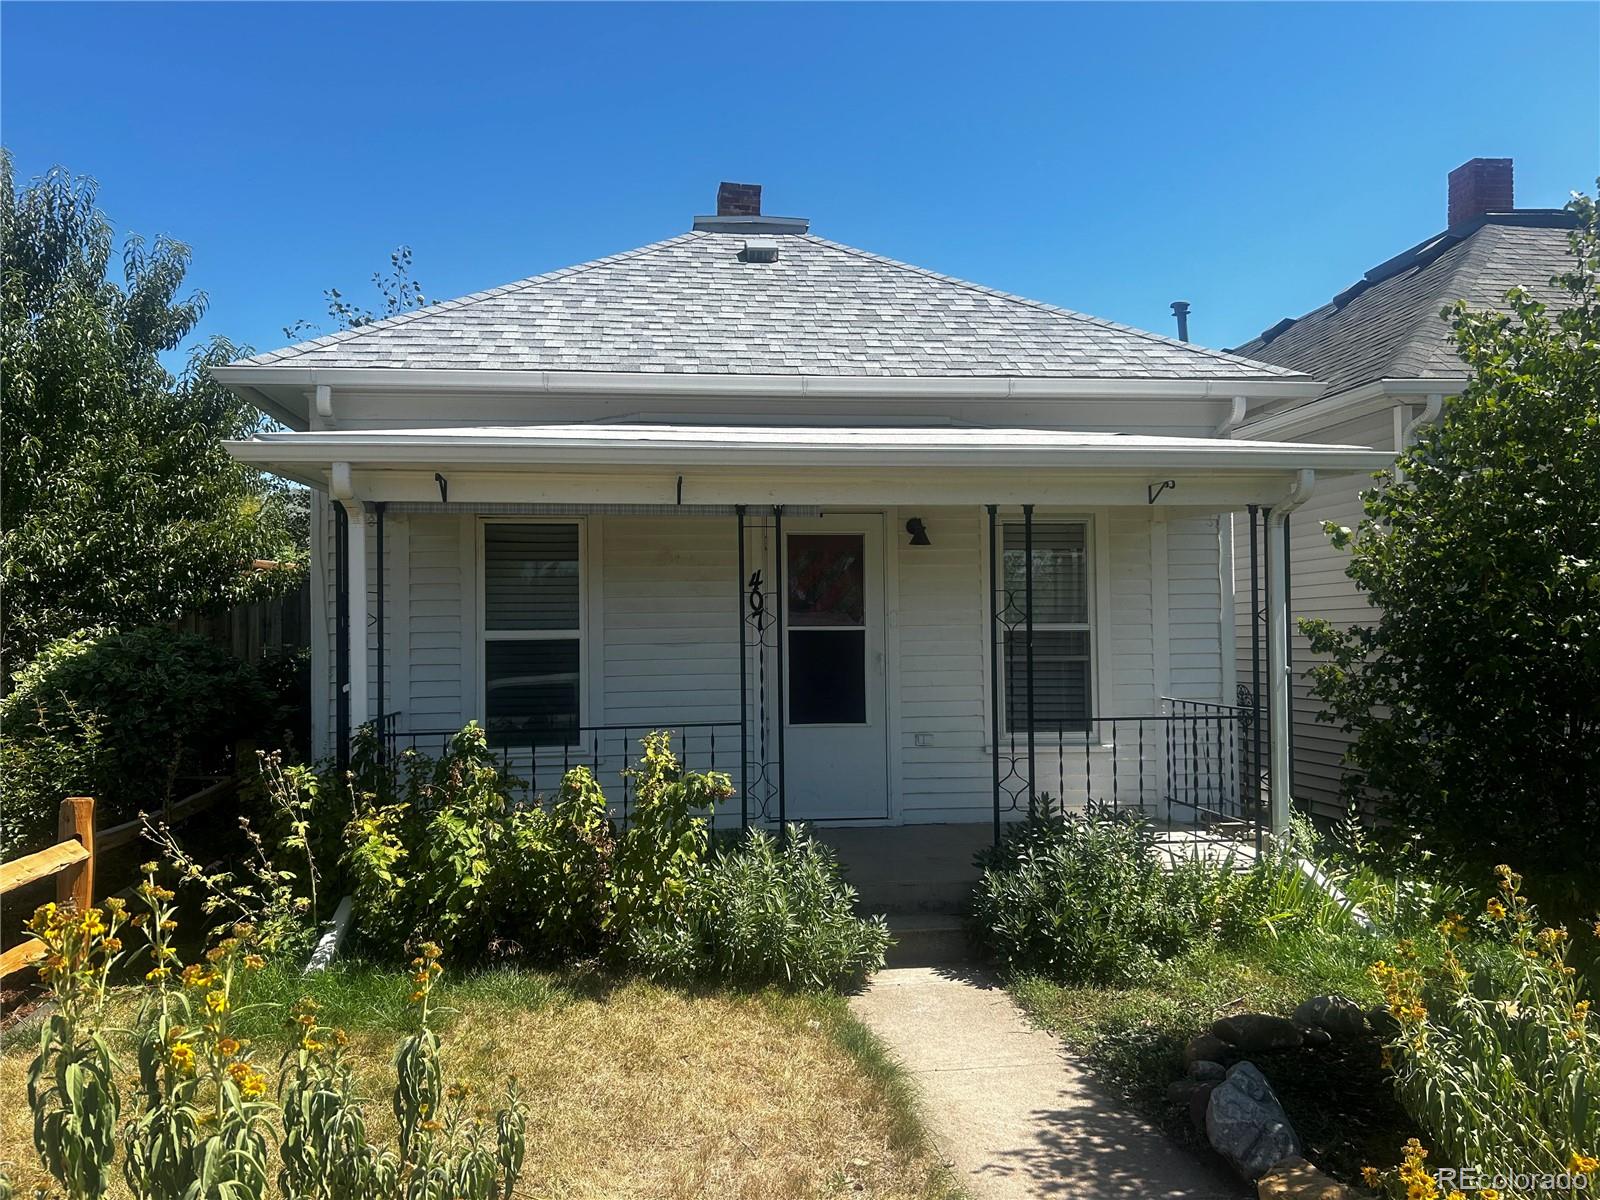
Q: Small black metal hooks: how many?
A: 3